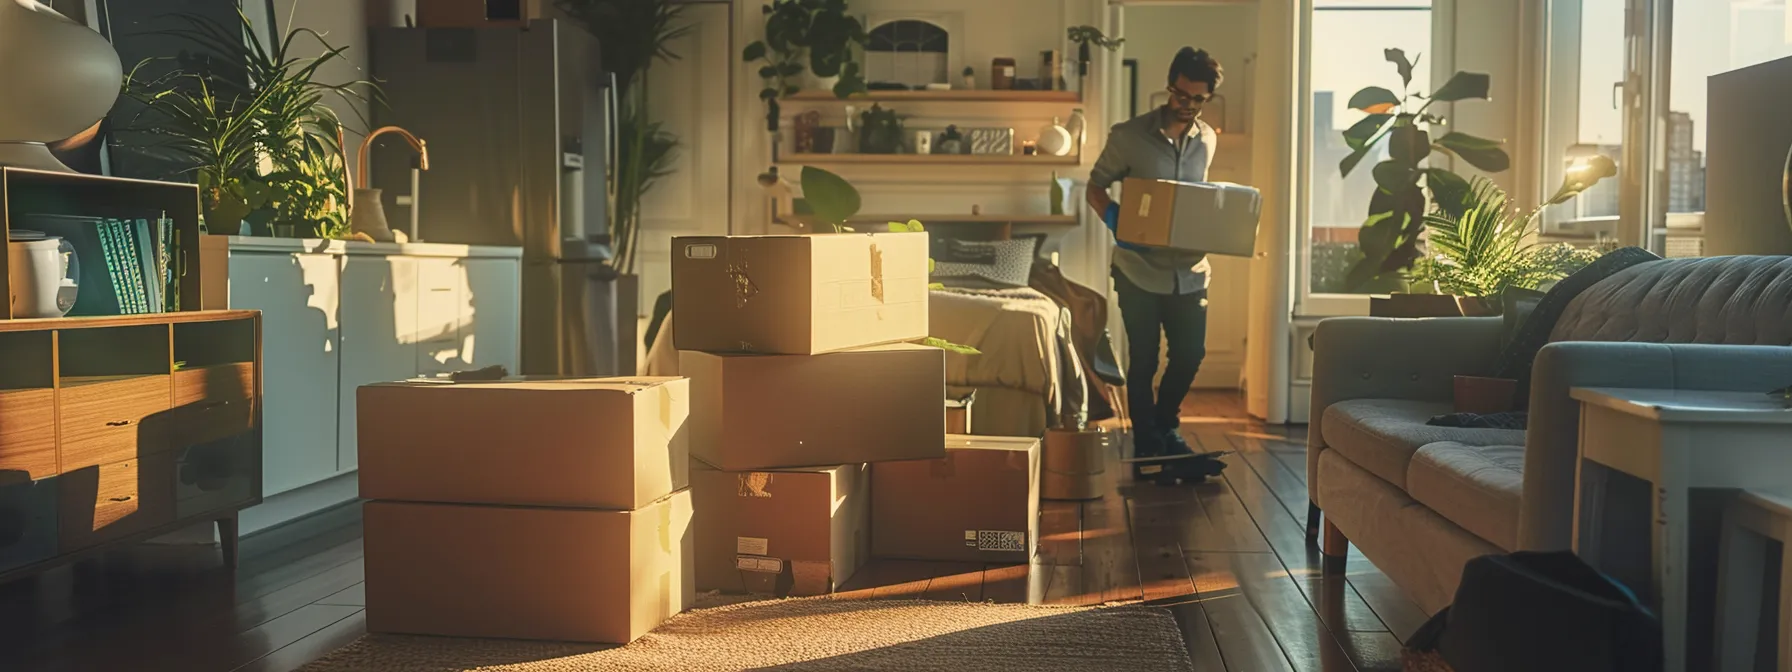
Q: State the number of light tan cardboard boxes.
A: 7